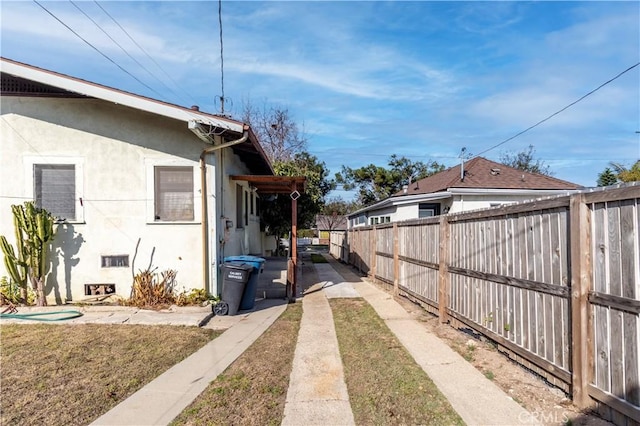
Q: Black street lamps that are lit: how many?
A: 0